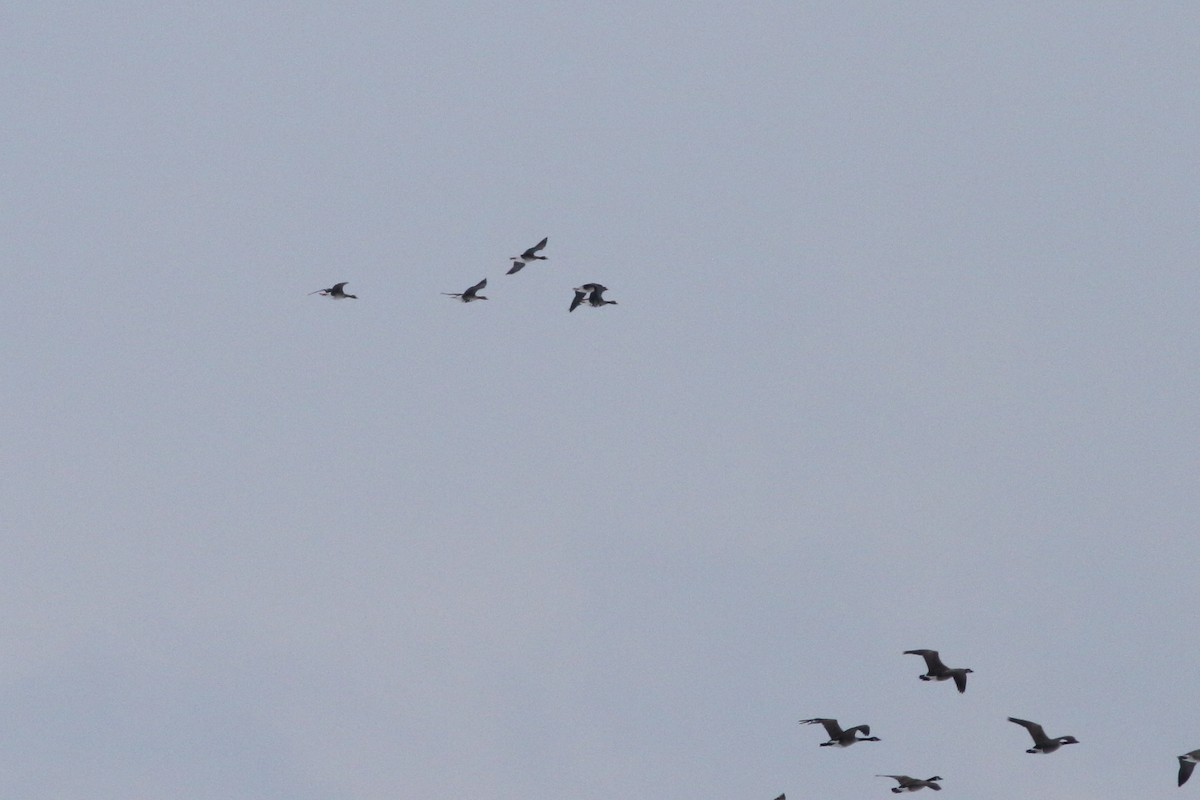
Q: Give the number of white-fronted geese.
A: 5